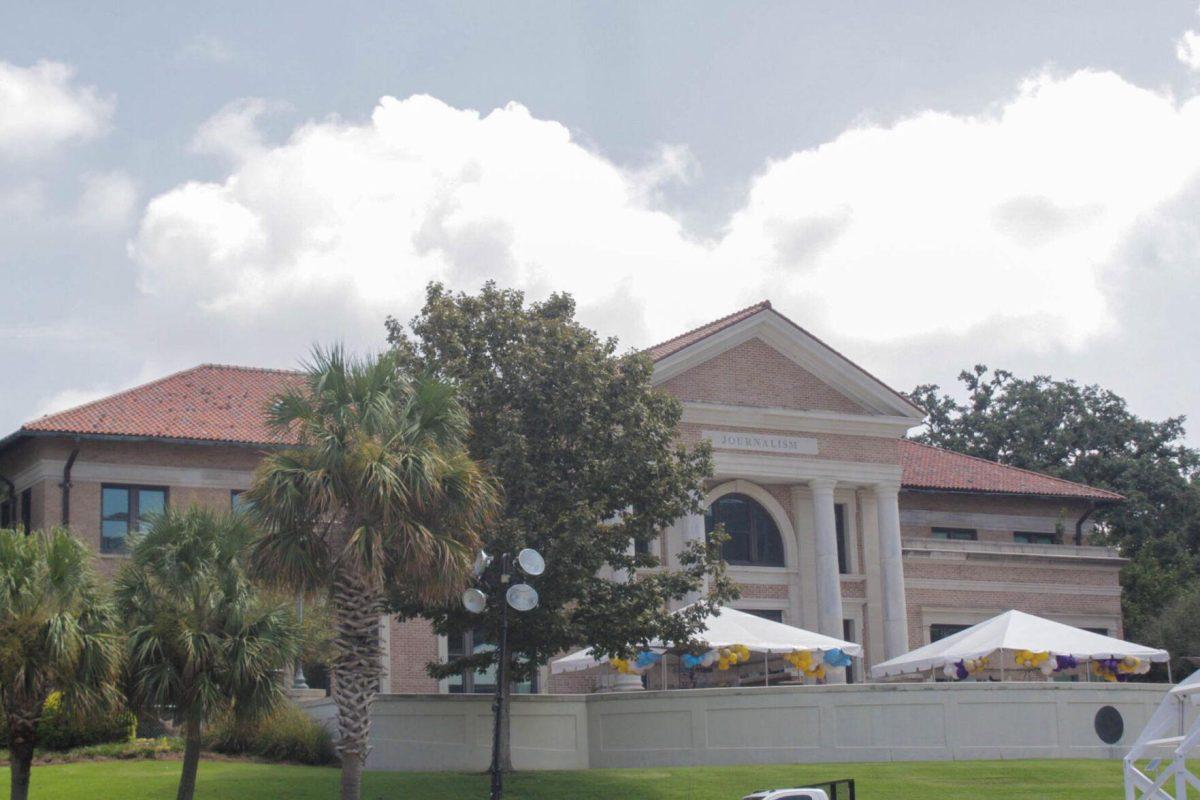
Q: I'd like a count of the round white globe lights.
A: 4